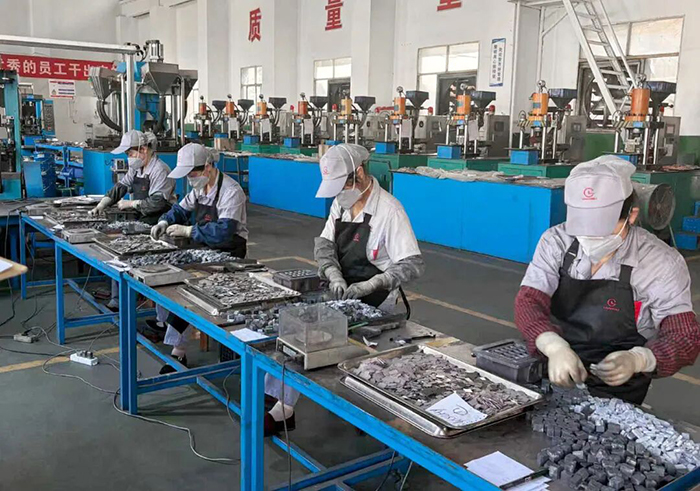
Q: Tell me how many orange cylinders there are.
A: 9